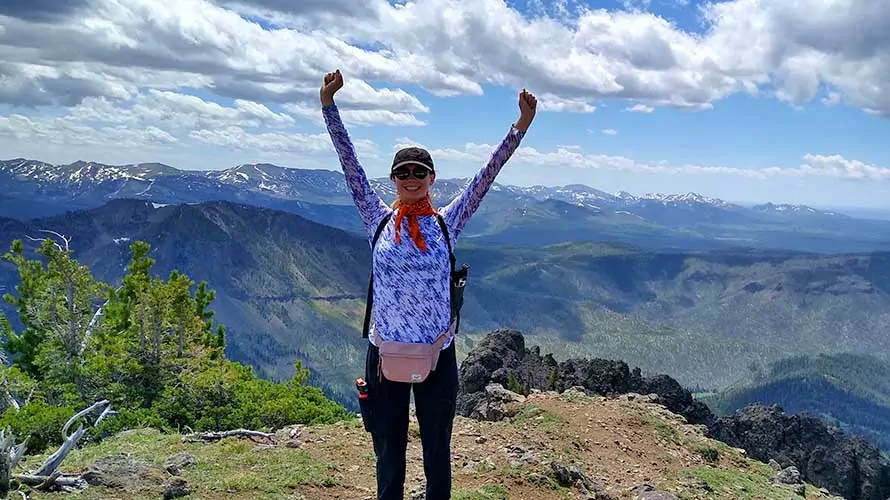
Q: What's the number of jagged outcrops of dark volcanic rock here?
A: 2